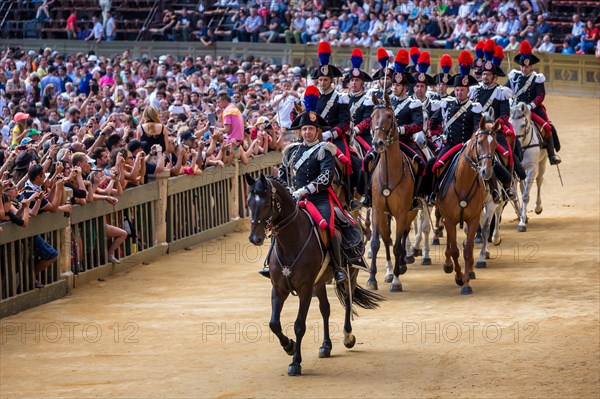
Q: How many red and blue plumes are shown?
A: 13